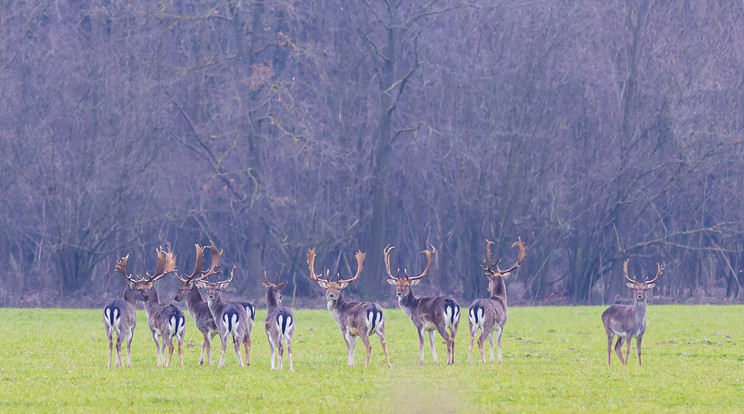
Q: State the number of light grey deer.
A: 9